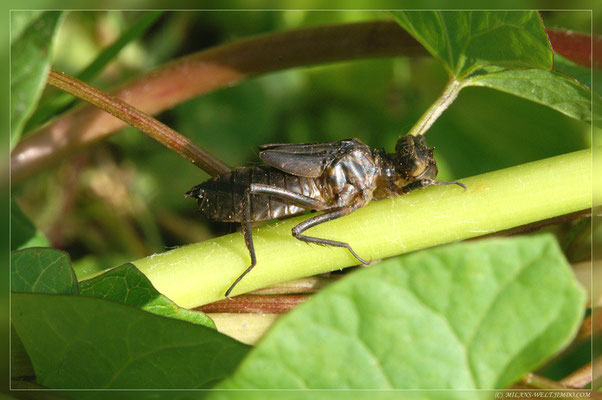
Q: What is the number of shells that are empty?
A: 1